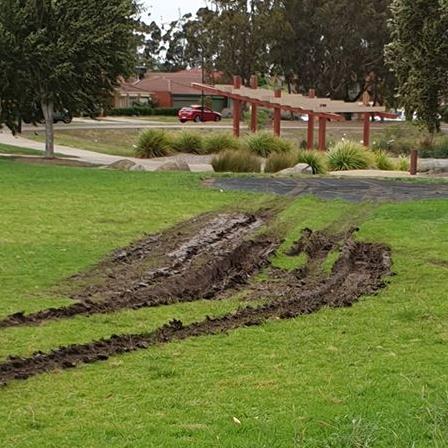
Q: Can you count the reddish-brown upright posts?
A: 7